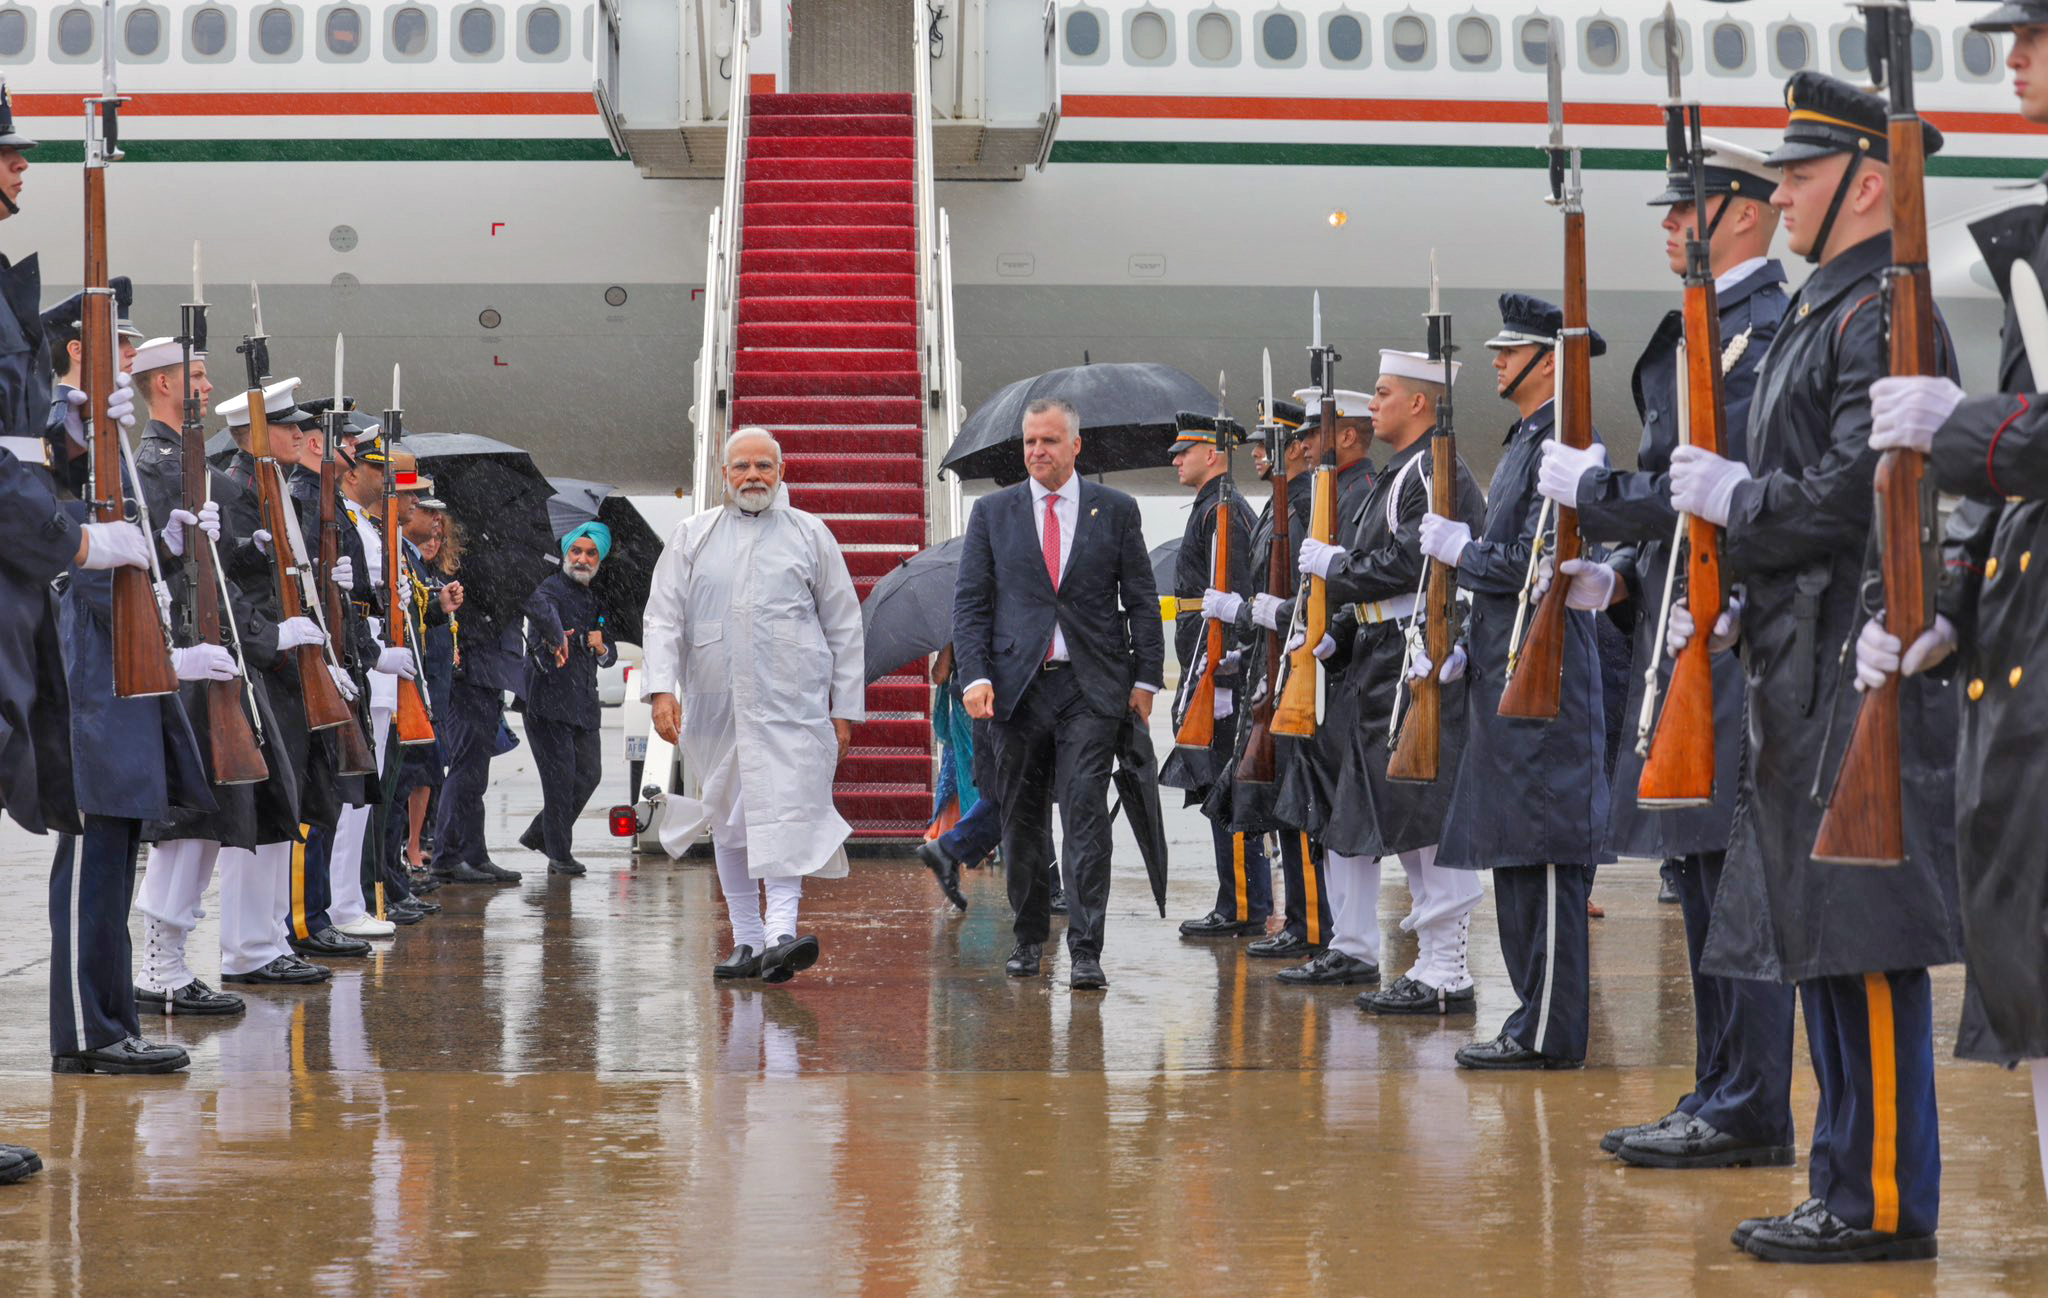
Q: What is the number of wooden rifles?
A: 12